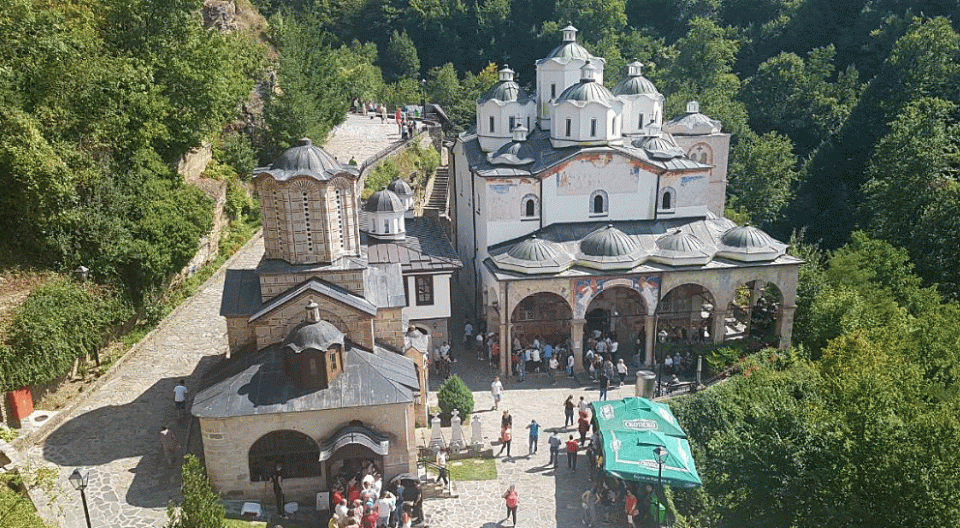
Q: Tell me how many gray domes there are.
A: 15